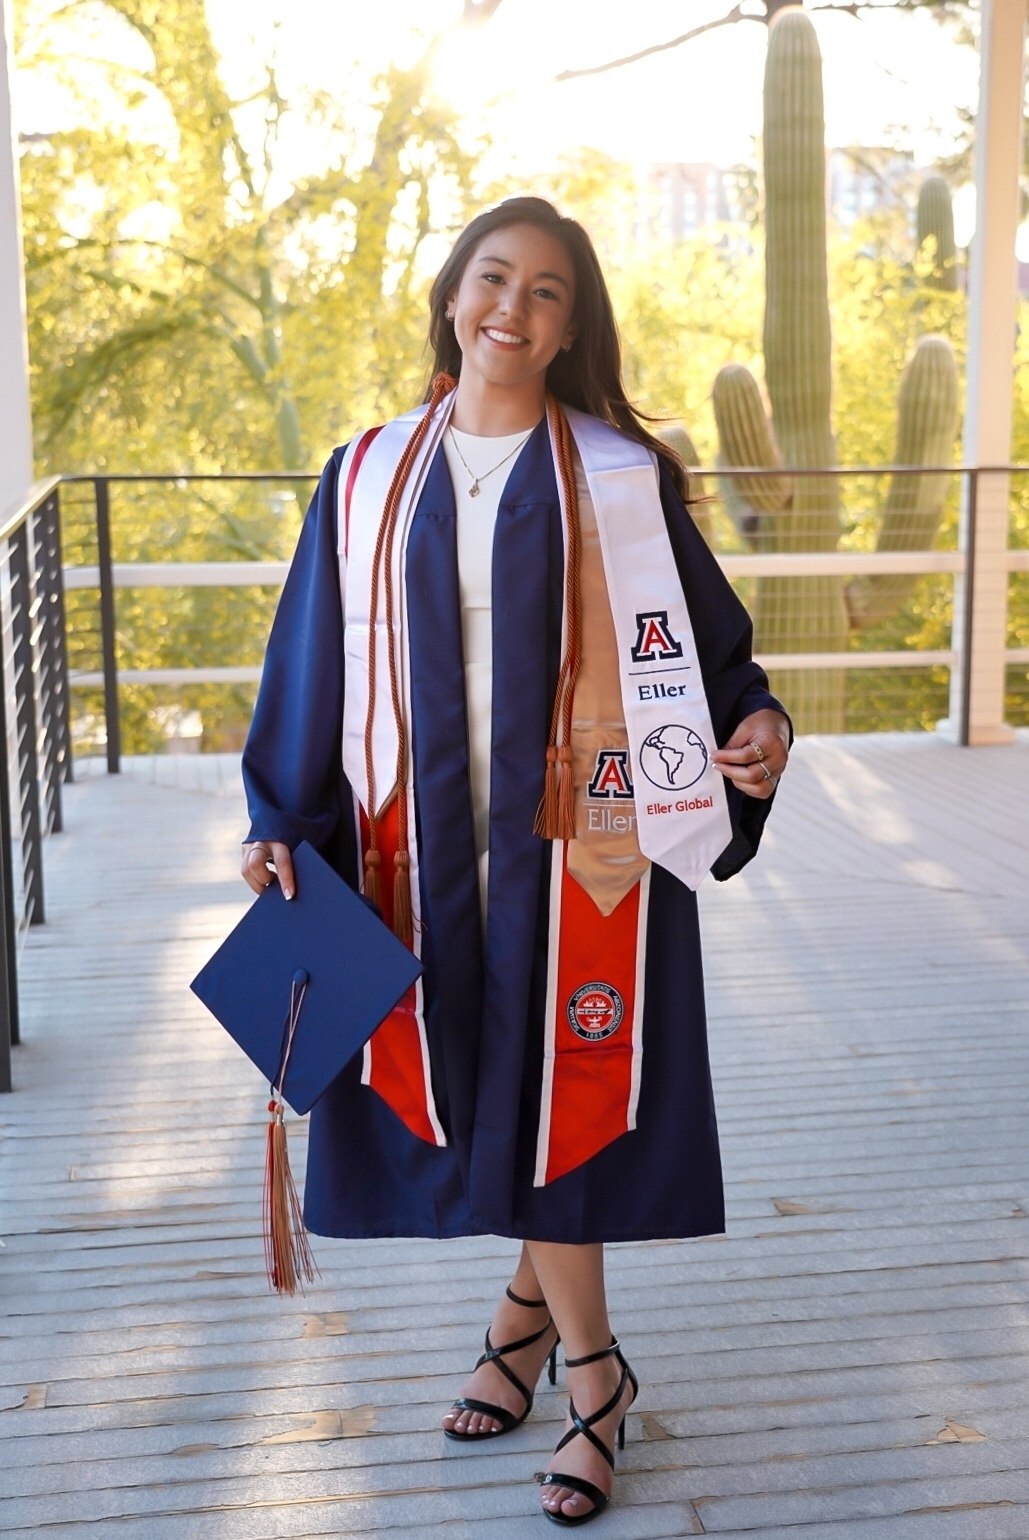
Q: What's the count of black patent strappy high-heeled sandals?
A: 2